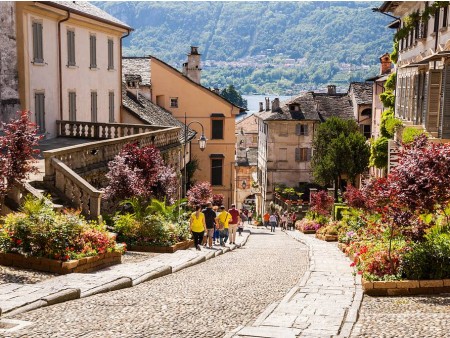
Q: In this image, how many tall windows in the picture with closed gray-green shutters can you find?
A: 8